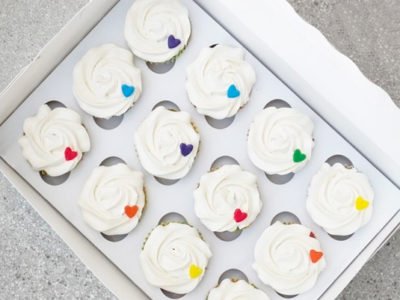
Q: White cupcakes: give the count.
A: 12